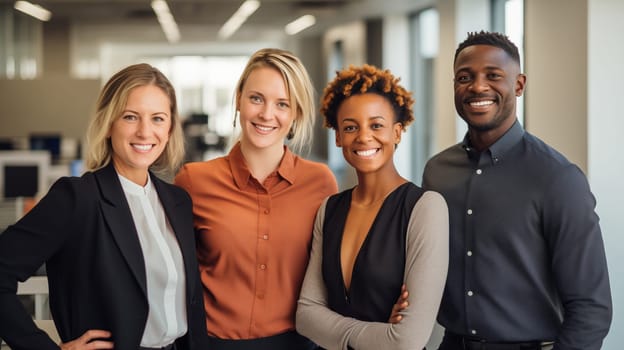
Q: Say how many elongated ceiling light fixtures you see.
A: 4